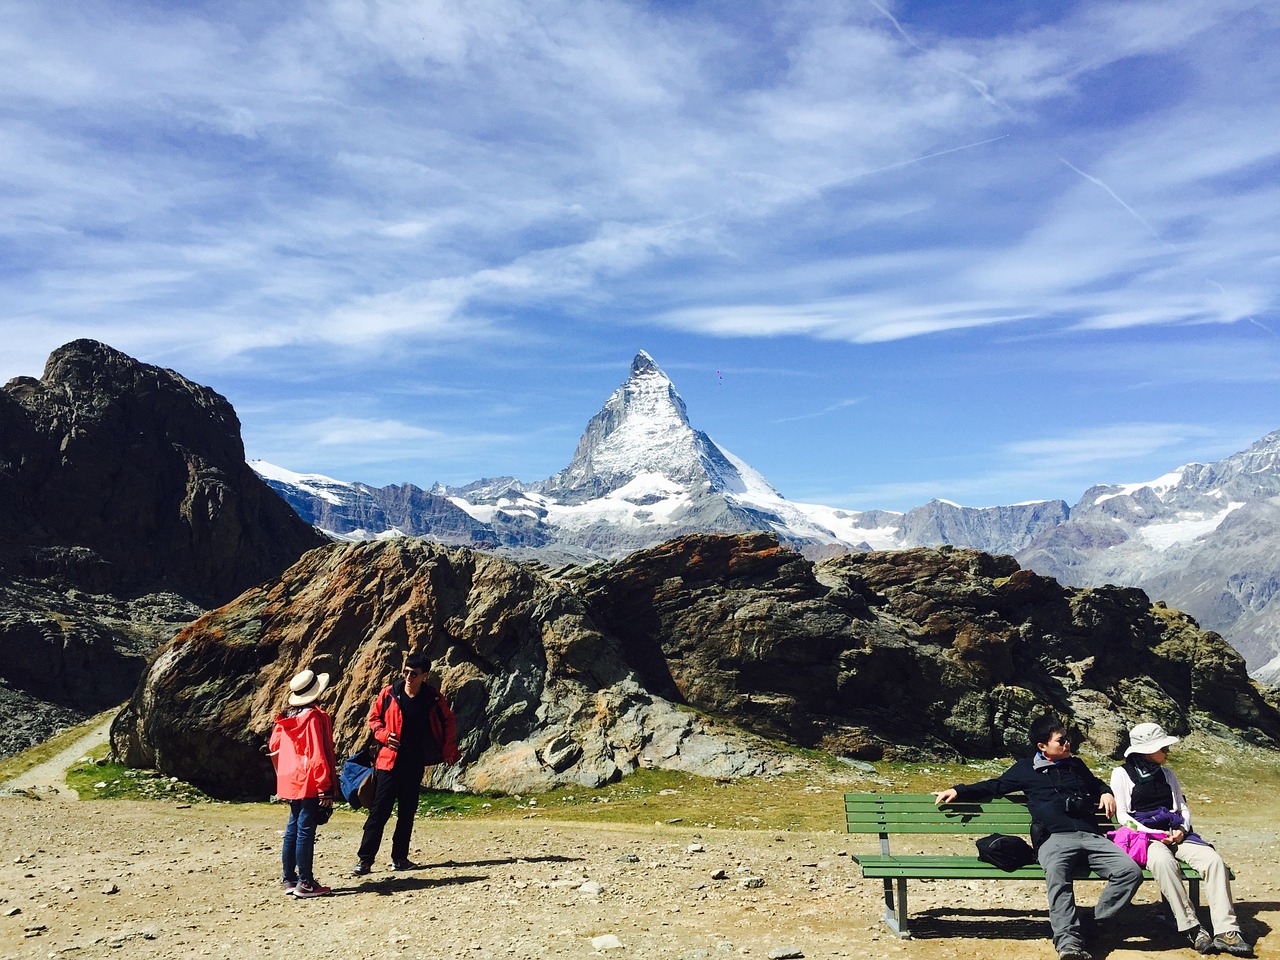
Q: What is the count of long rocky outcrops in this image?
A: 1